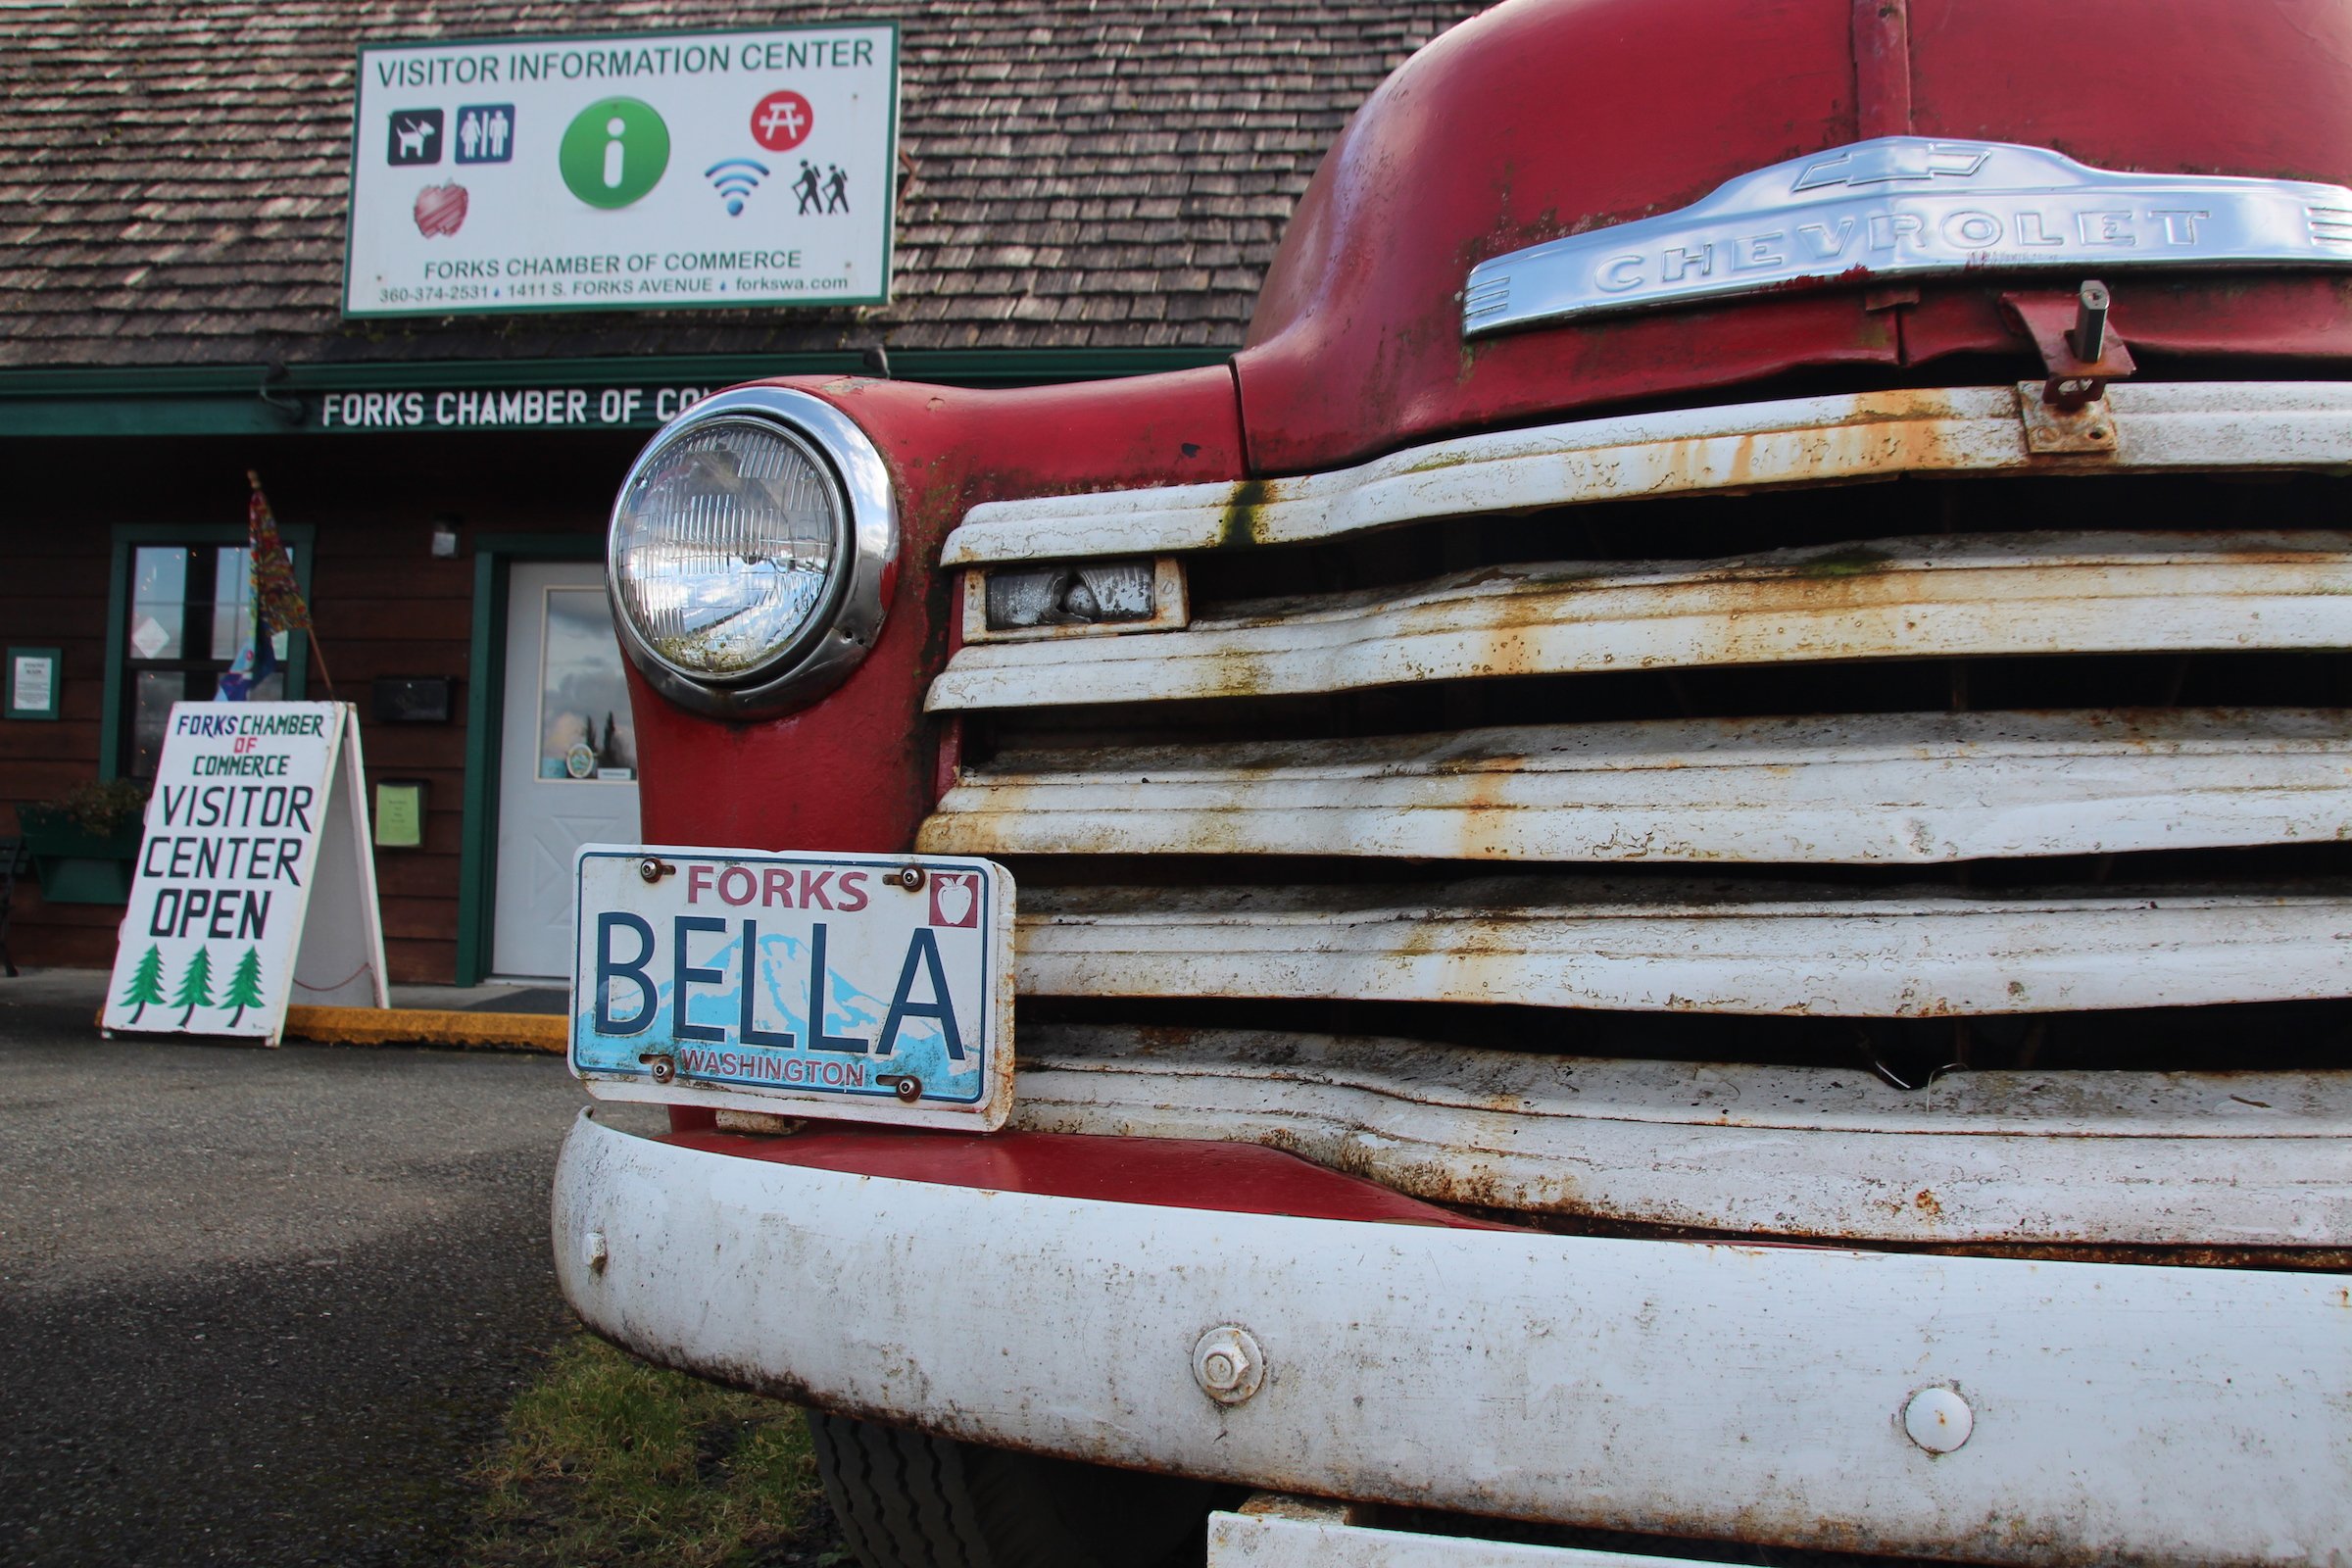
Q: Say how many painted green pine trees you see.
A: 3